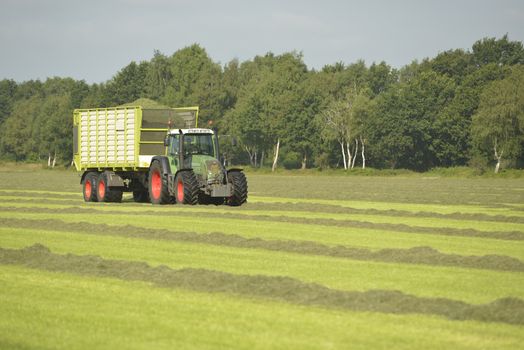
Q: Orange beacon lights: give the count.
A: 2